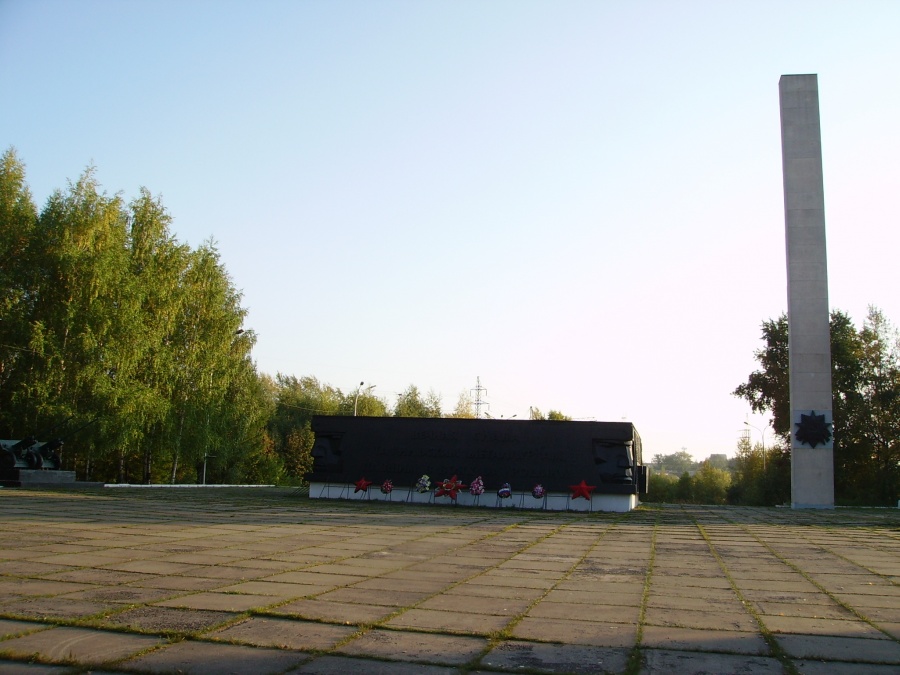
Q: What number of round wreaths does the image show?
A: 5